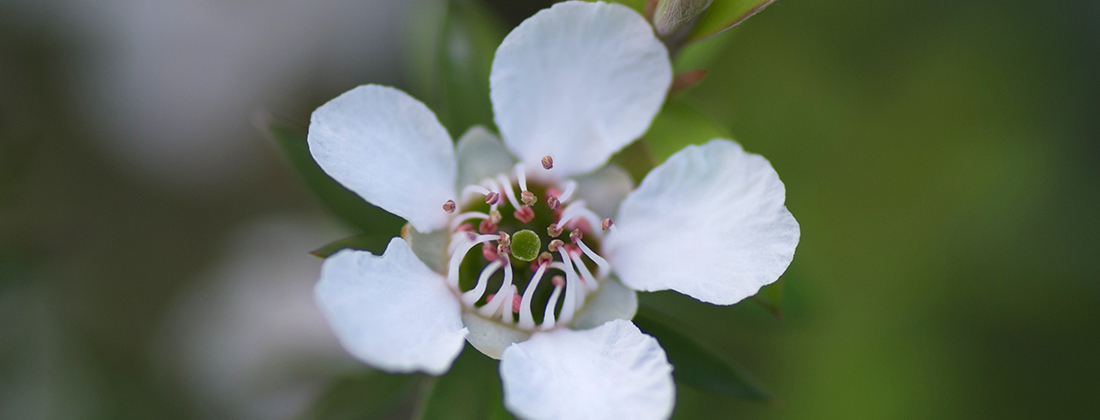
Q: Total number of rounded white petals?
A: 5